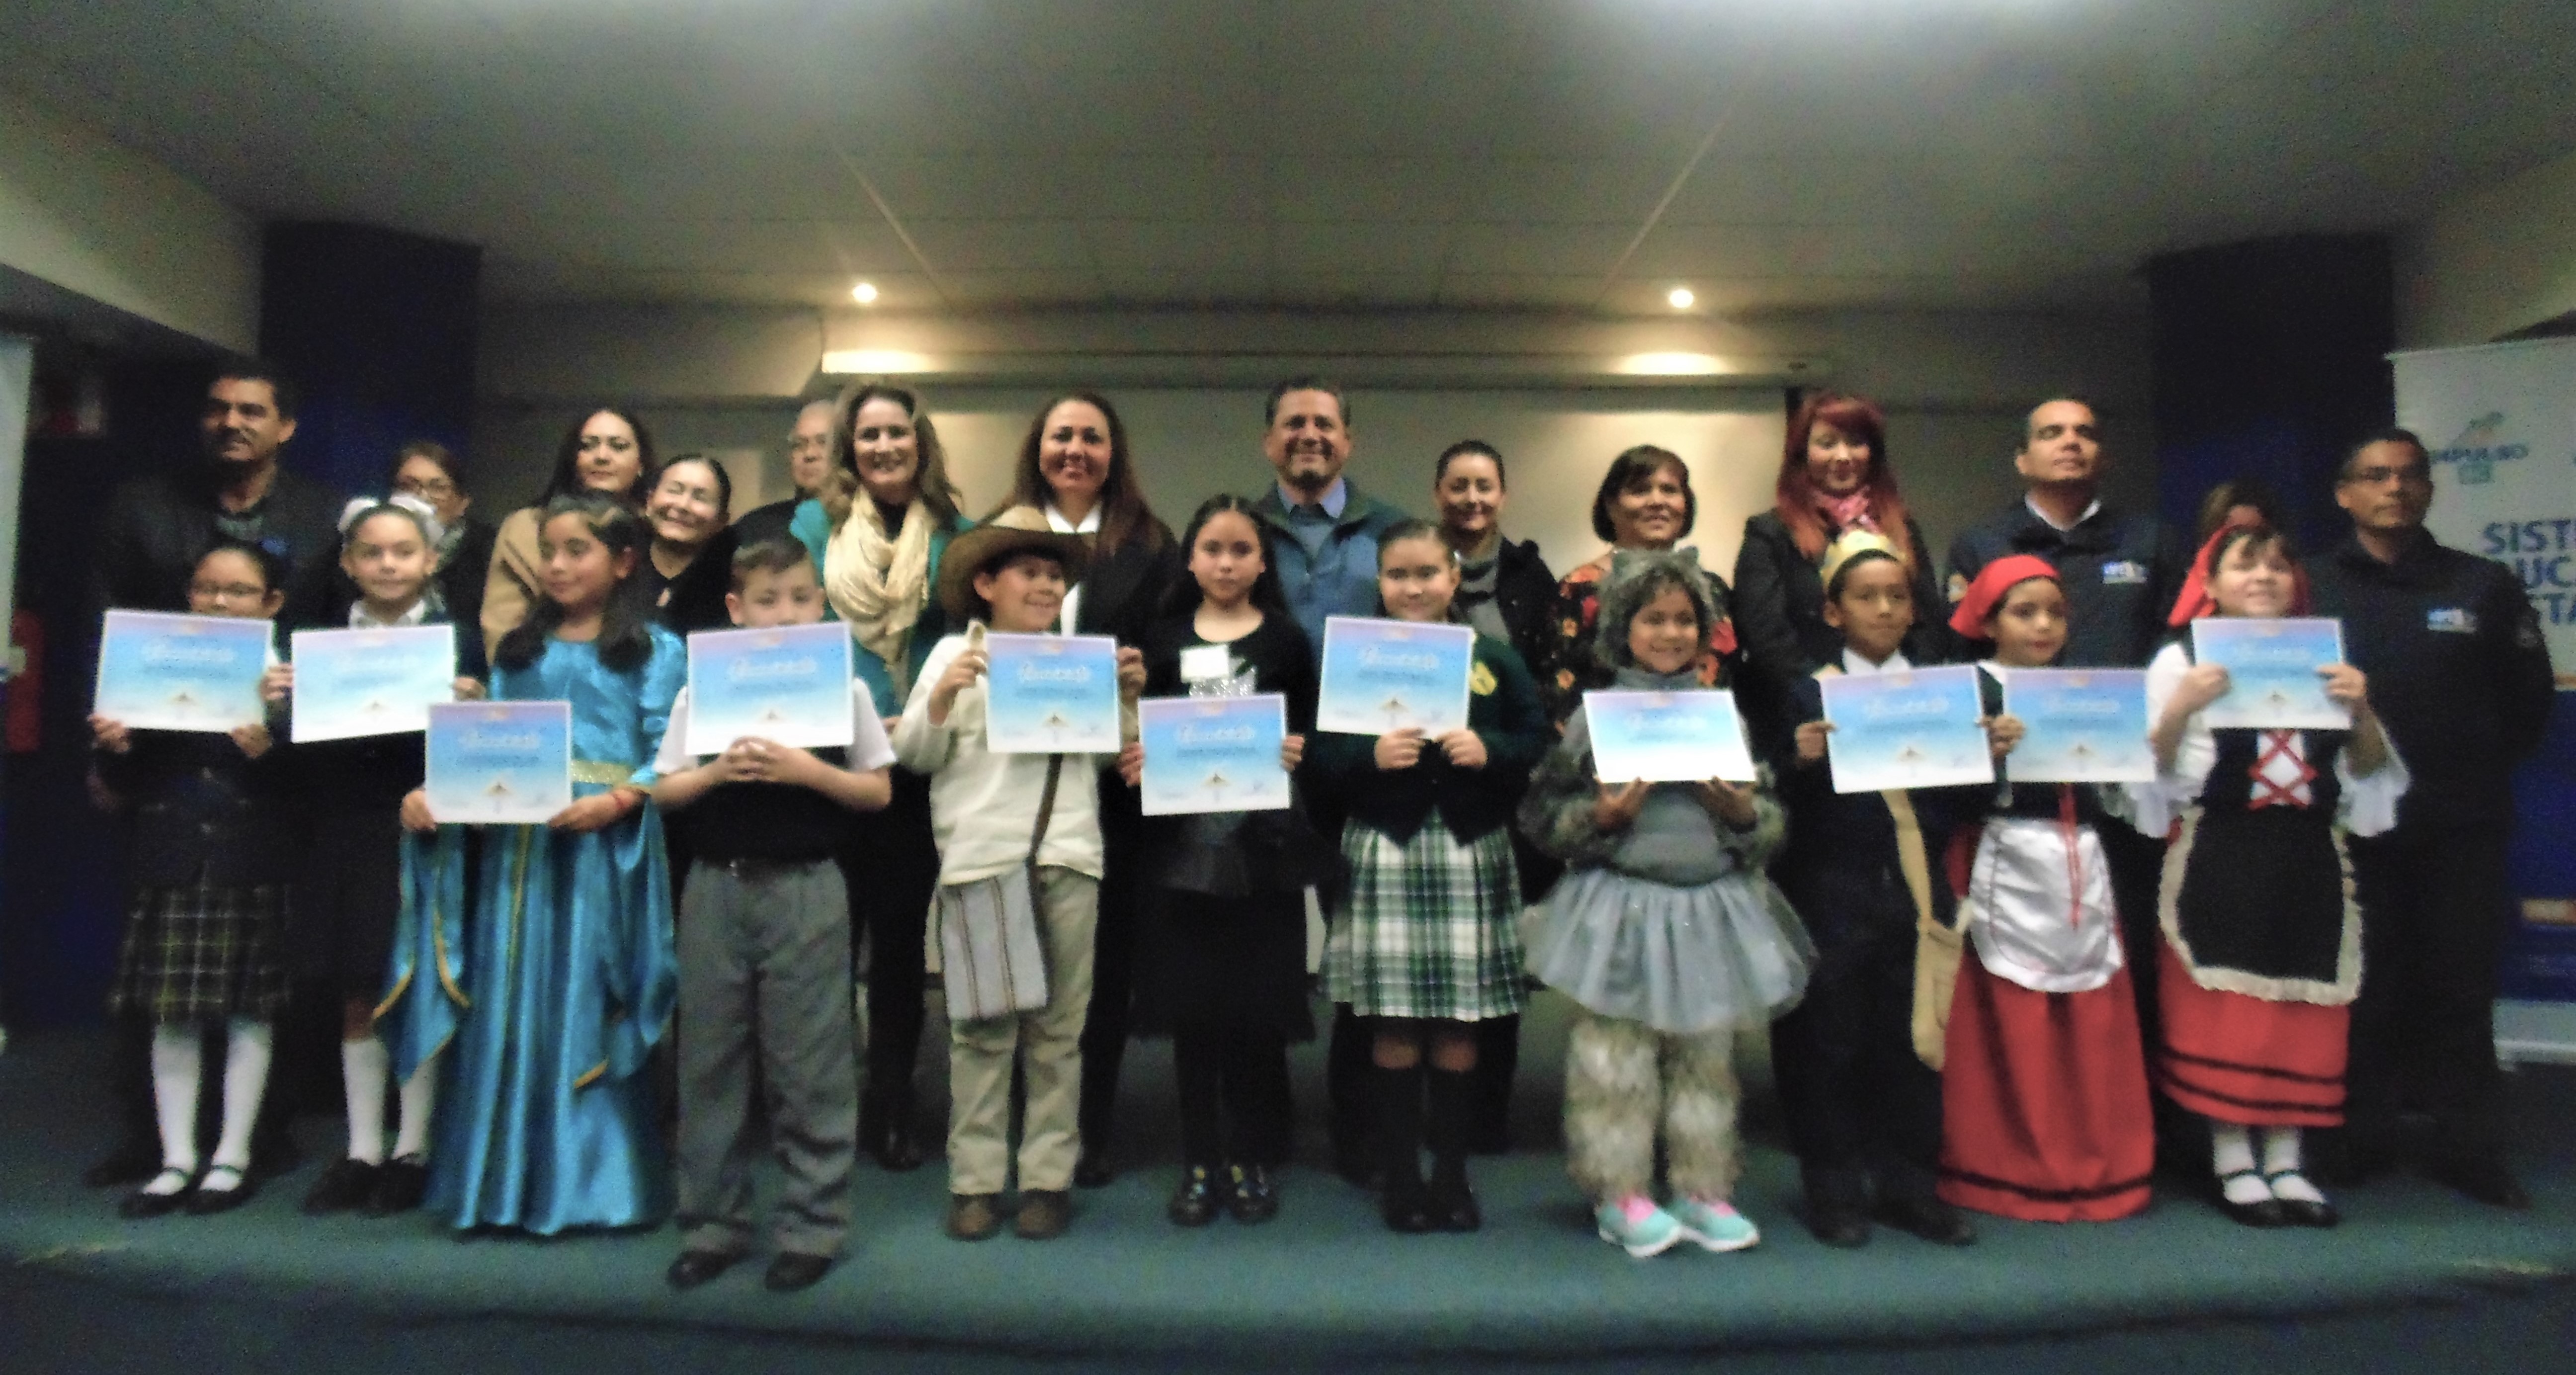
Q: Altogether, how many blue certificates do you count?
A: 11